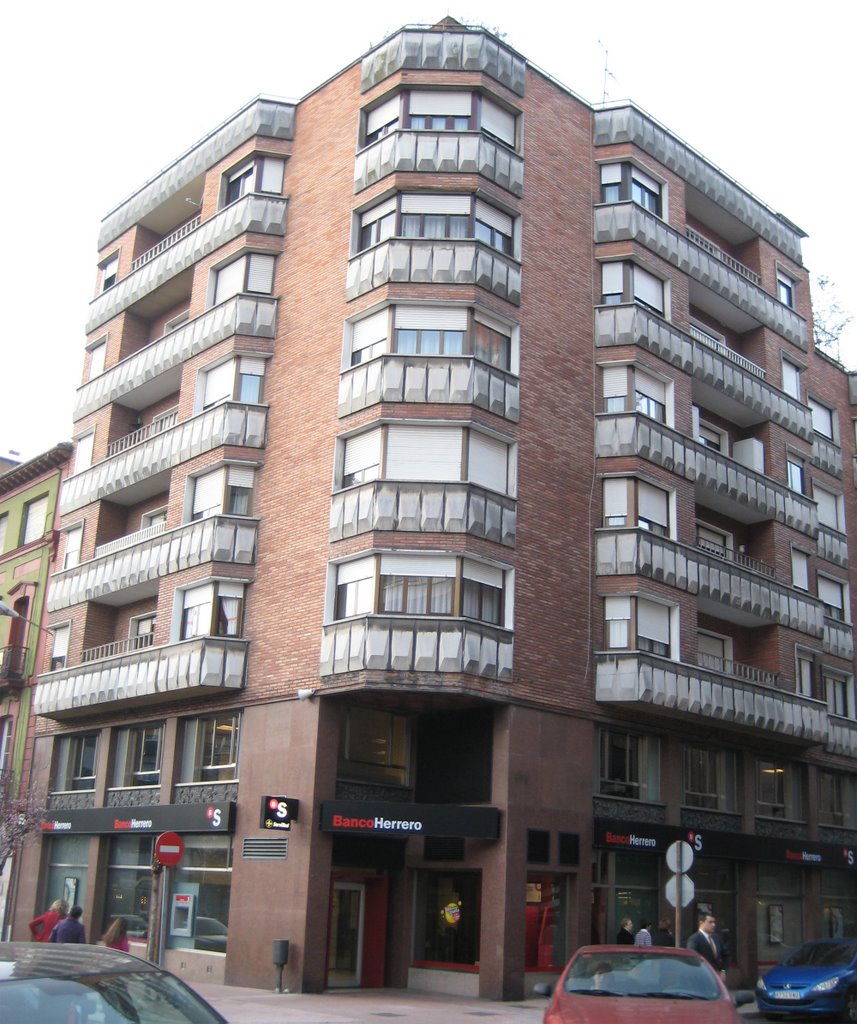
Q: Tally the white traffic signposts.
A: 2